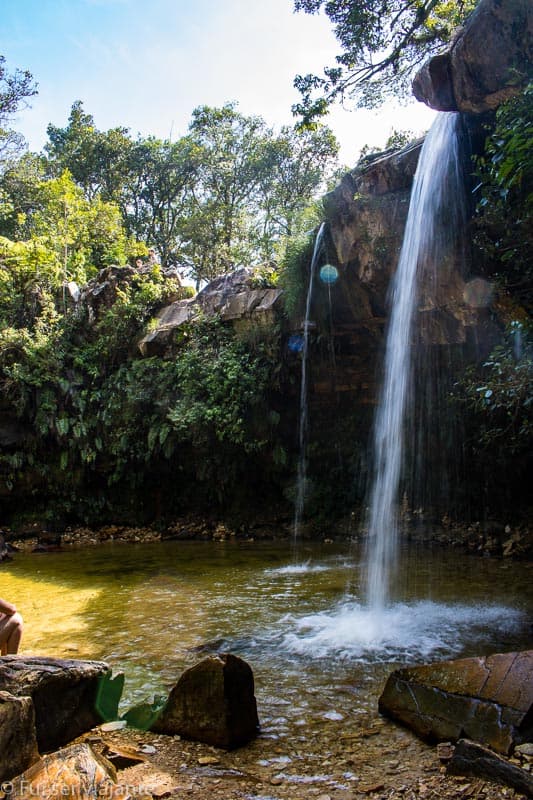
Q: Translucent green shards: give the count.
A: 2